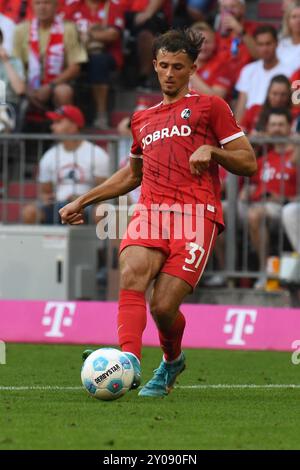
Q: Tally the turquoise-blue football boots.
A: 2